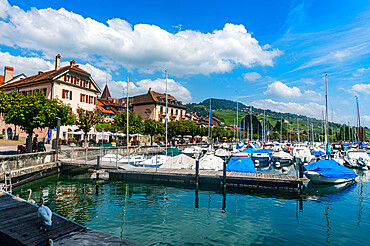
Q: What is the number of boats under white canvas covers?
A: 2